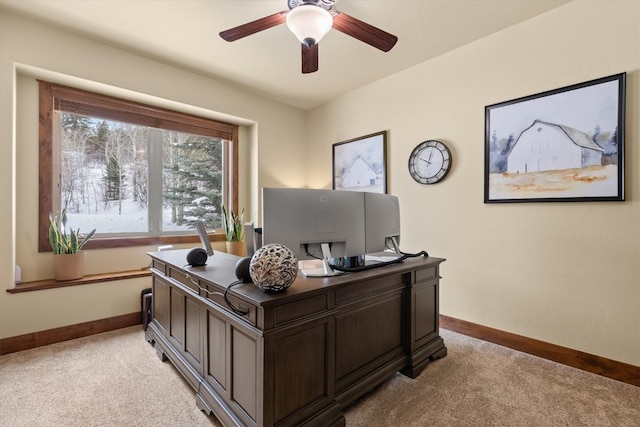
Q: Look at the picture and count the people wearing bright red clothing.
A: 0